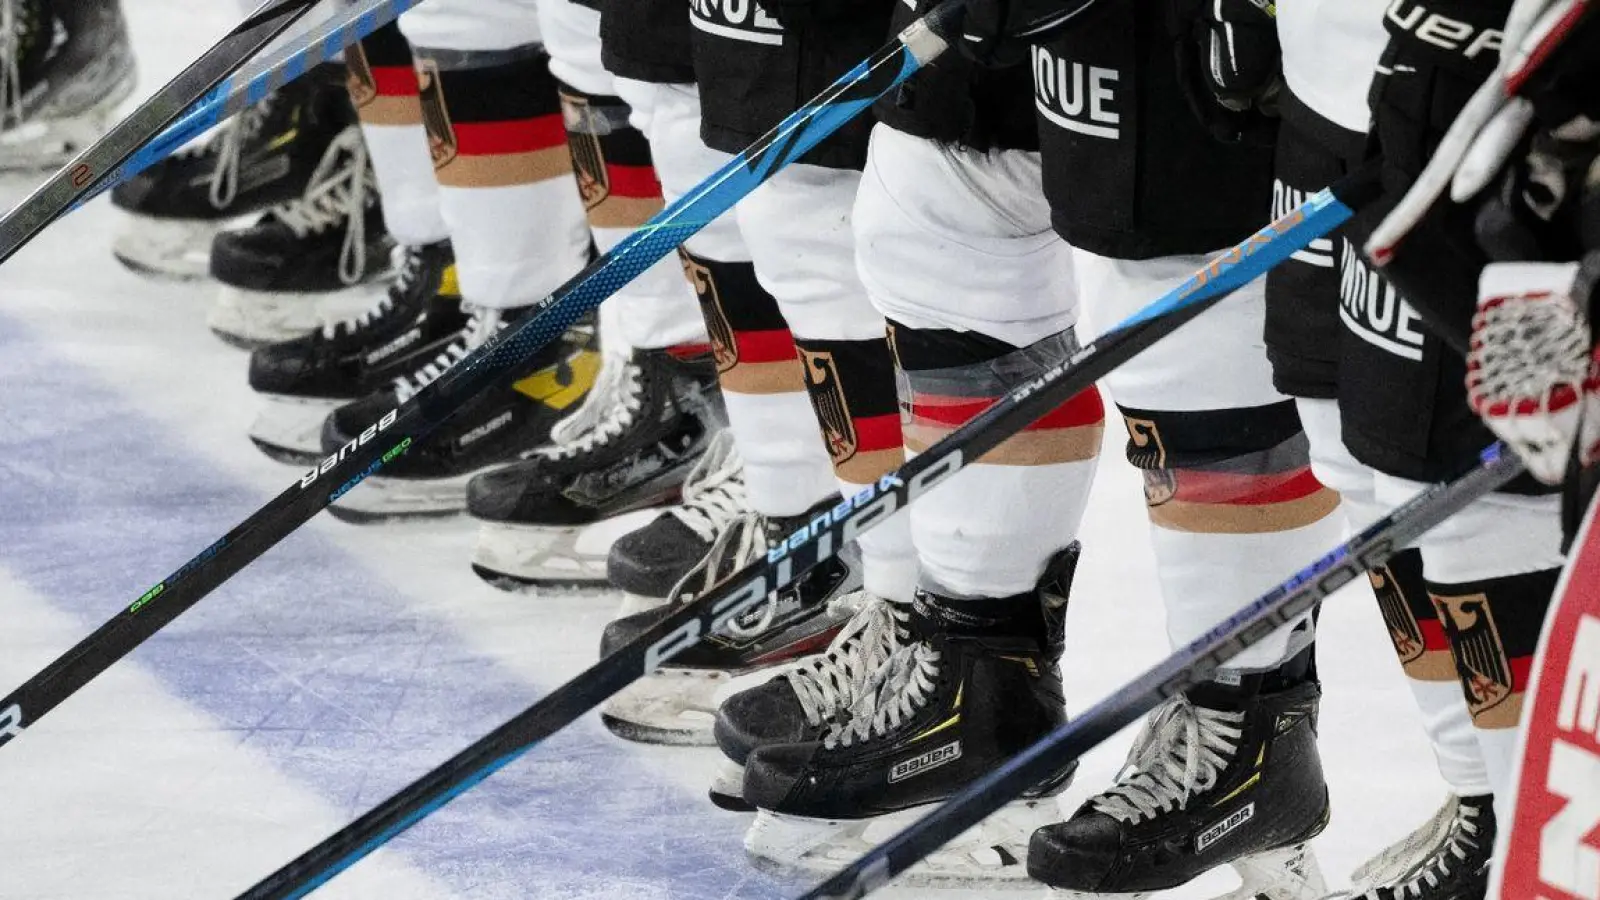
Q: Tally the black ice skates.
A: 12